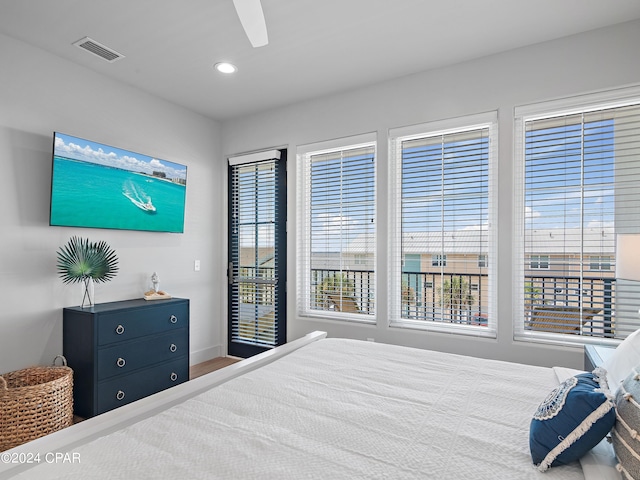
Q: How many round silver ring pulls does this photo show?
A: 6